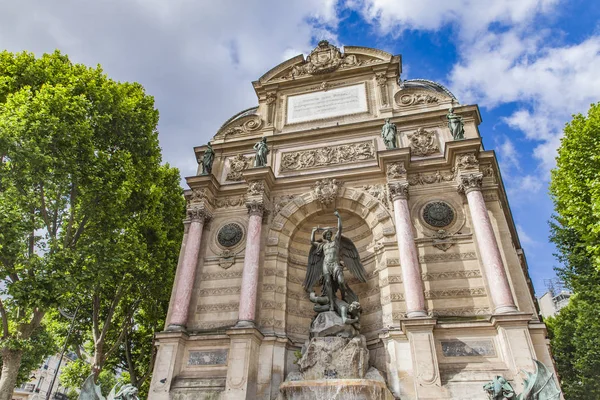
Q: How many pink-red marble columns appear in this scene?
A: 4